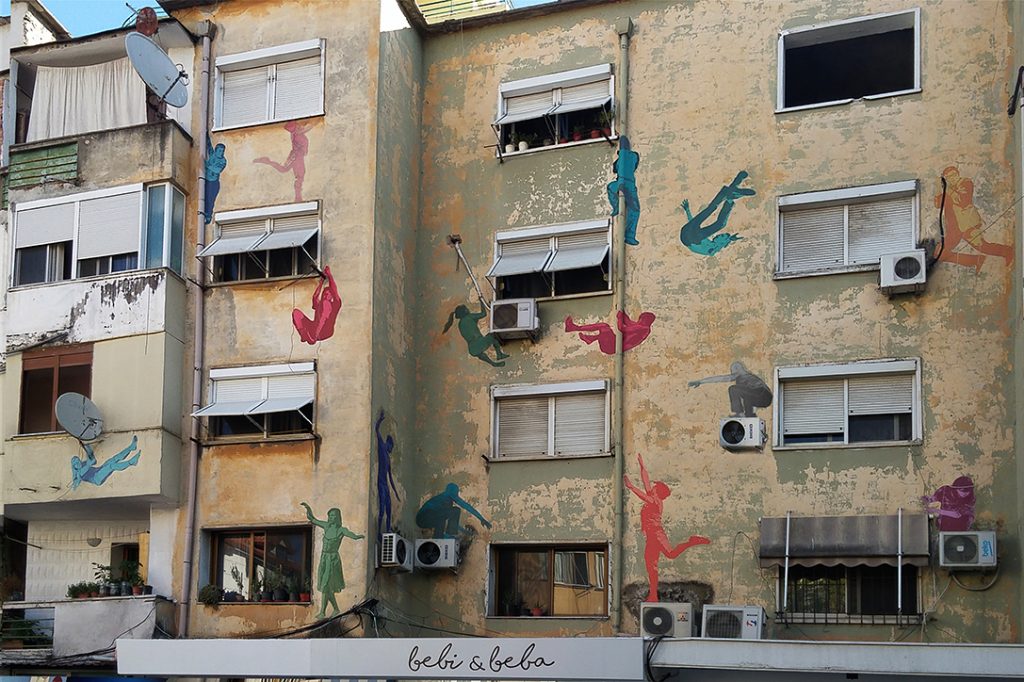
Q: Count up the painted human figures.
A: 15